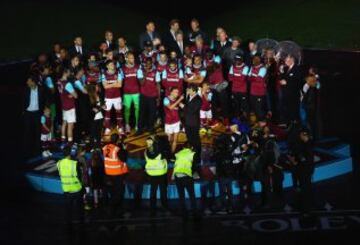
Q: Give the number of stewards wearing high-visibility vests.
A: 4